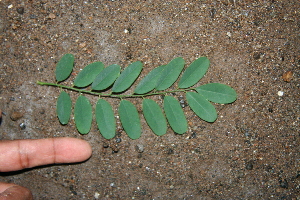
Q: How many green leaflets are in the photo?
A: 15